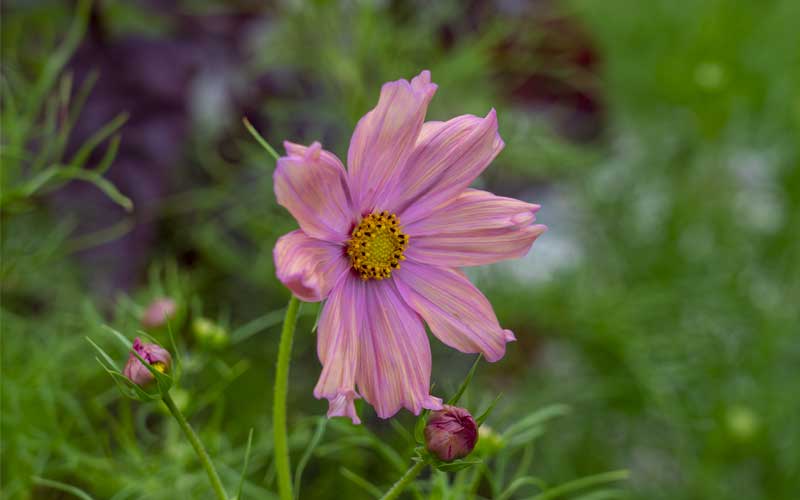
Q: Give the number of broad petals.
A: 8